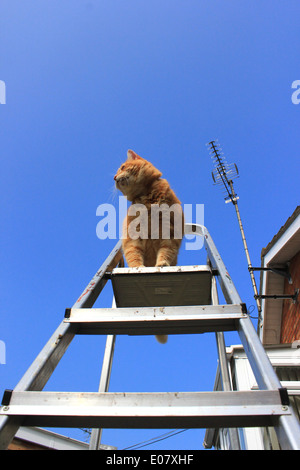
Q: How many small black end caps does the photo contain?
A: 4